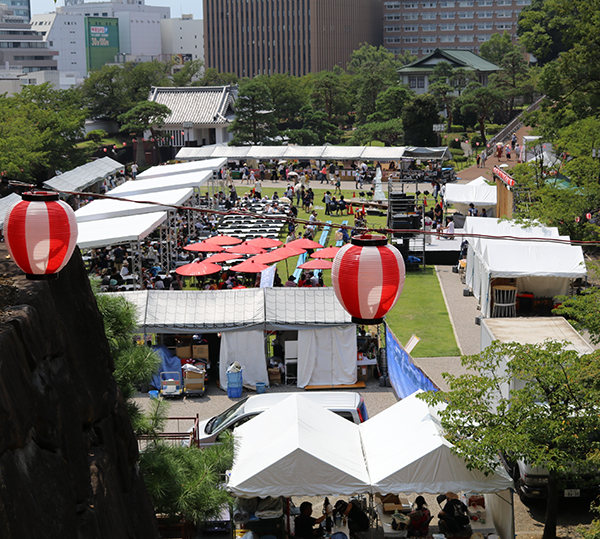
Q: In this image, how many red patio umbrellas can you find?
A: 12